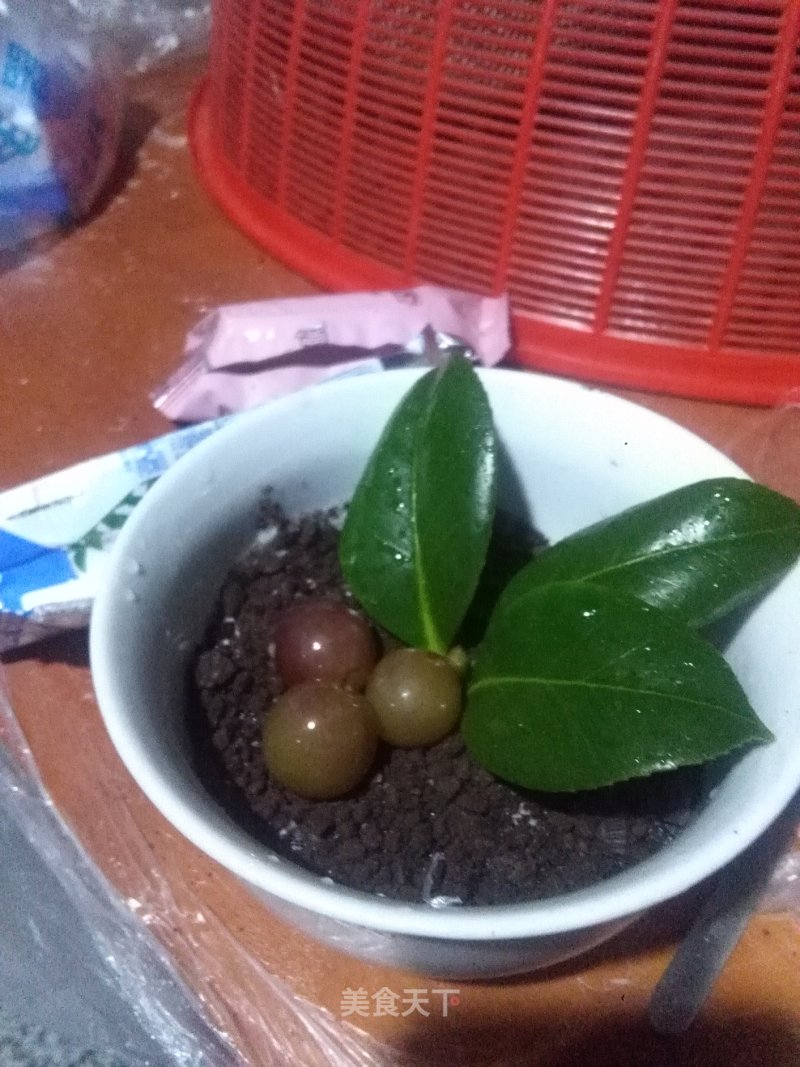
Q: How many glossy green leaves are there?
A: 3